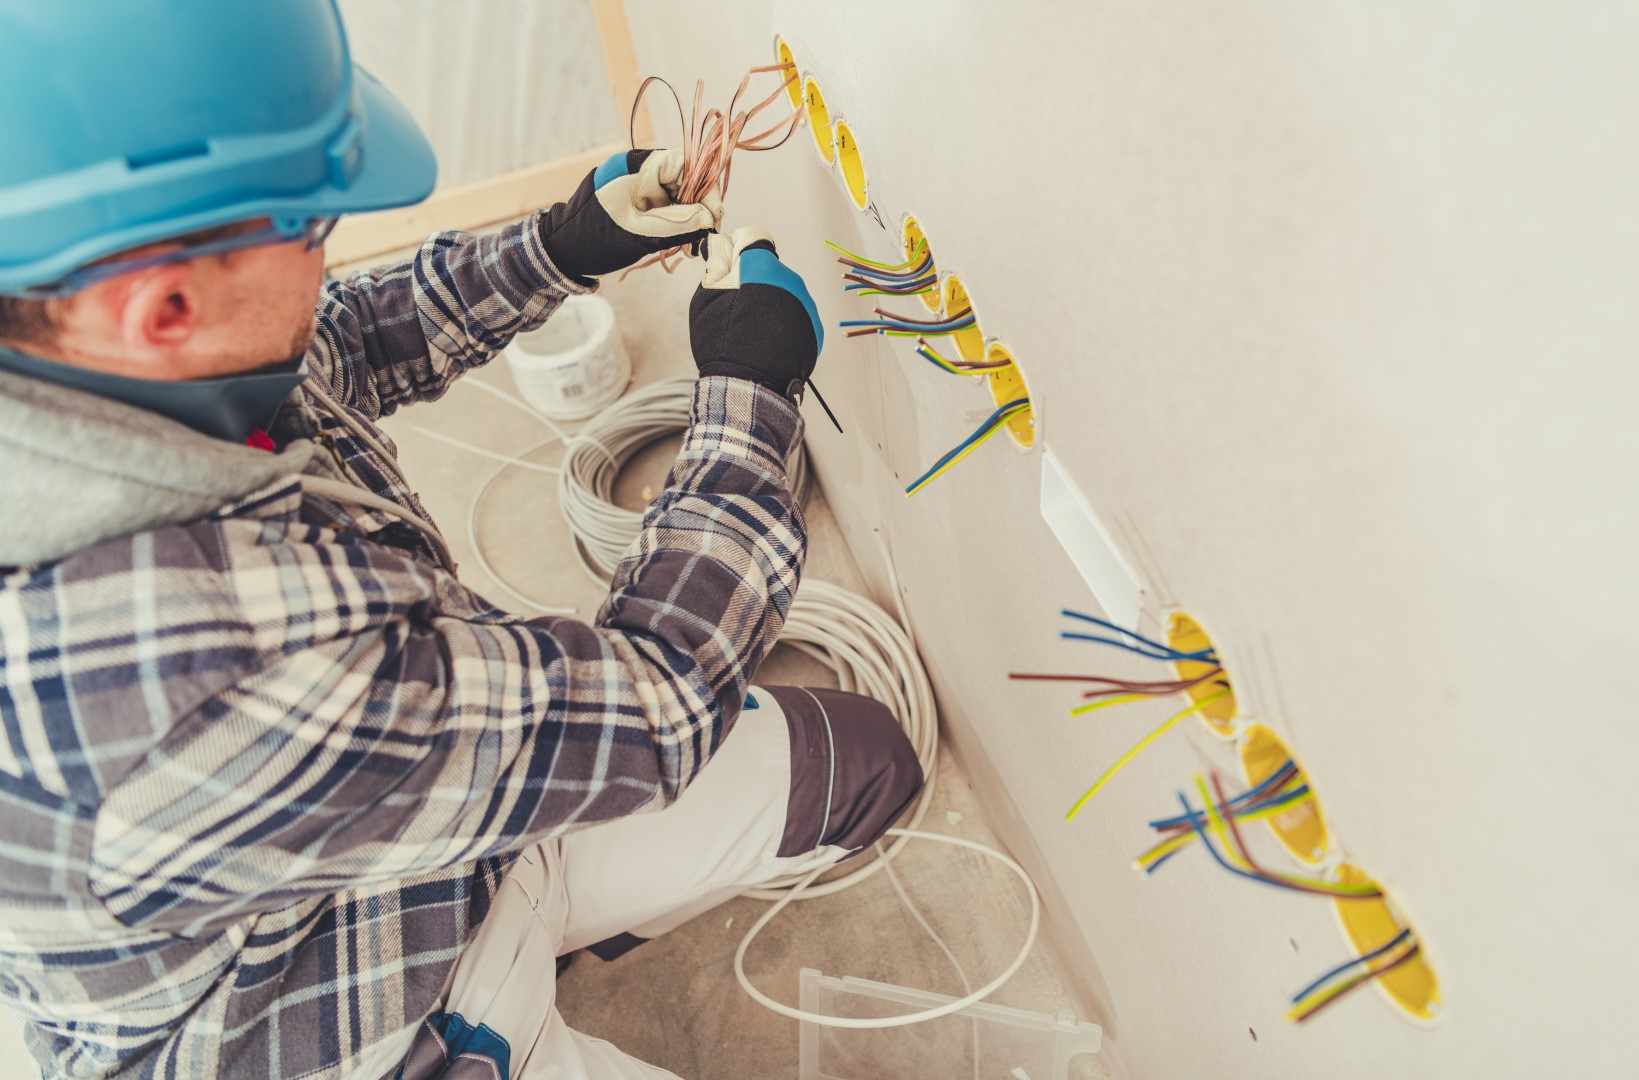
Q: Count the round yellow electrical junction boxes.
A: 9